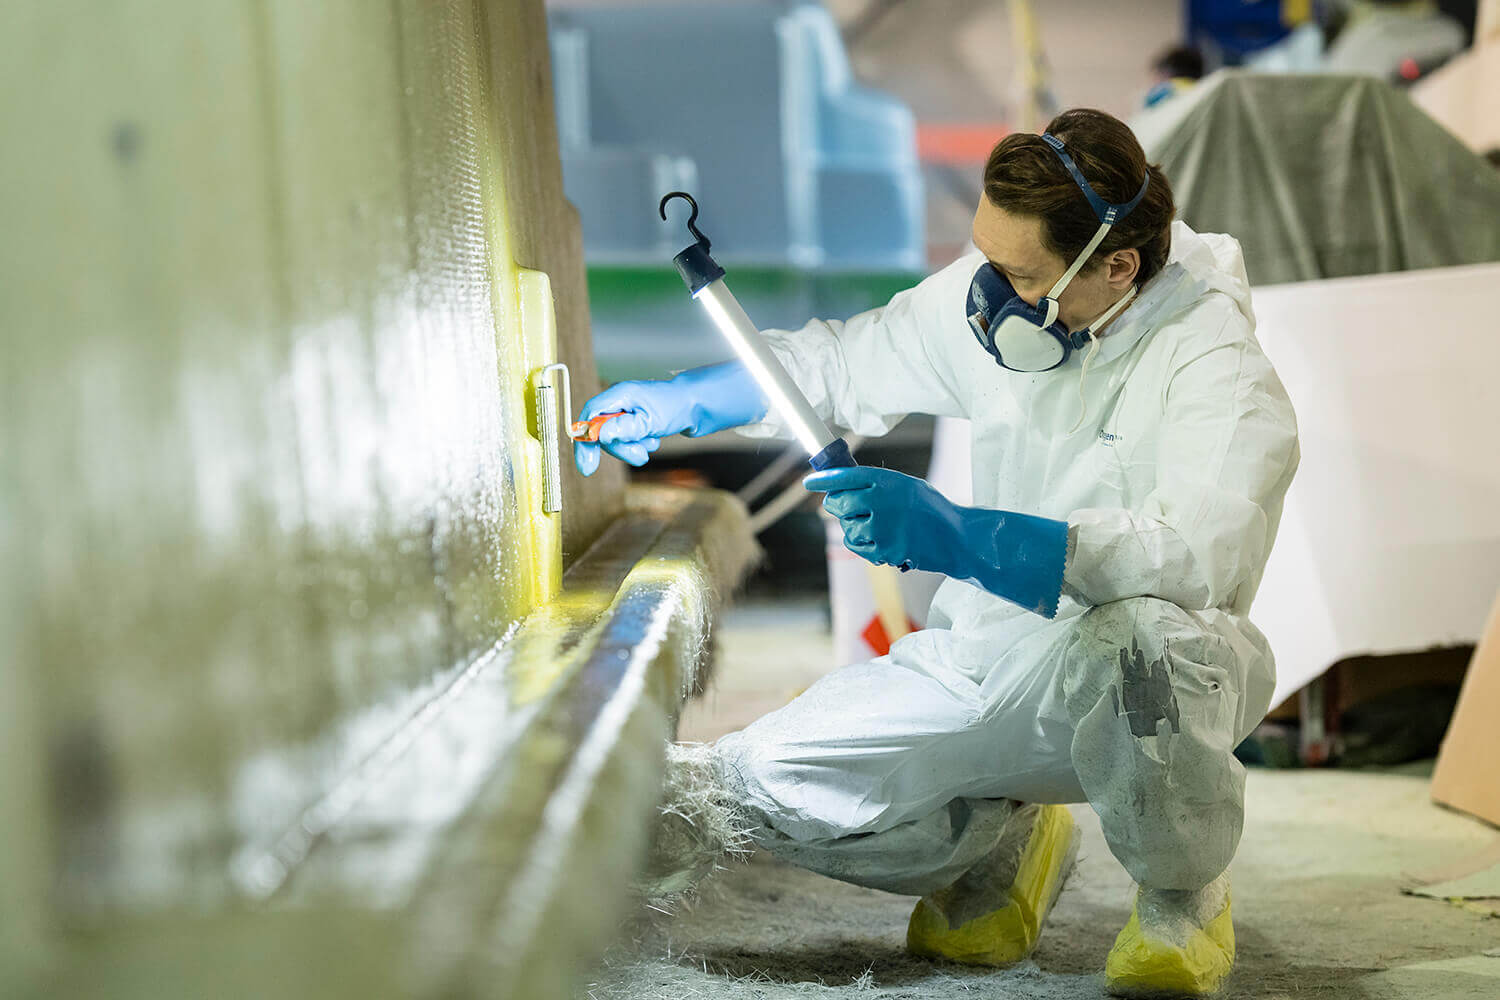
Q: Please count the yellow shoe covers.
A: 2